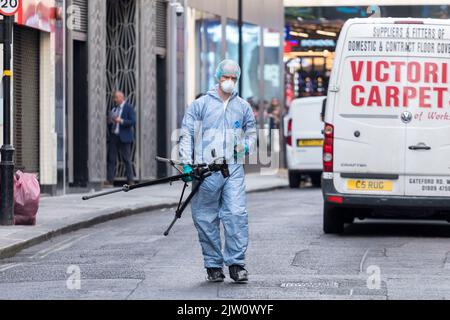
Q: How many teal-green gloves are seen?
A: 2